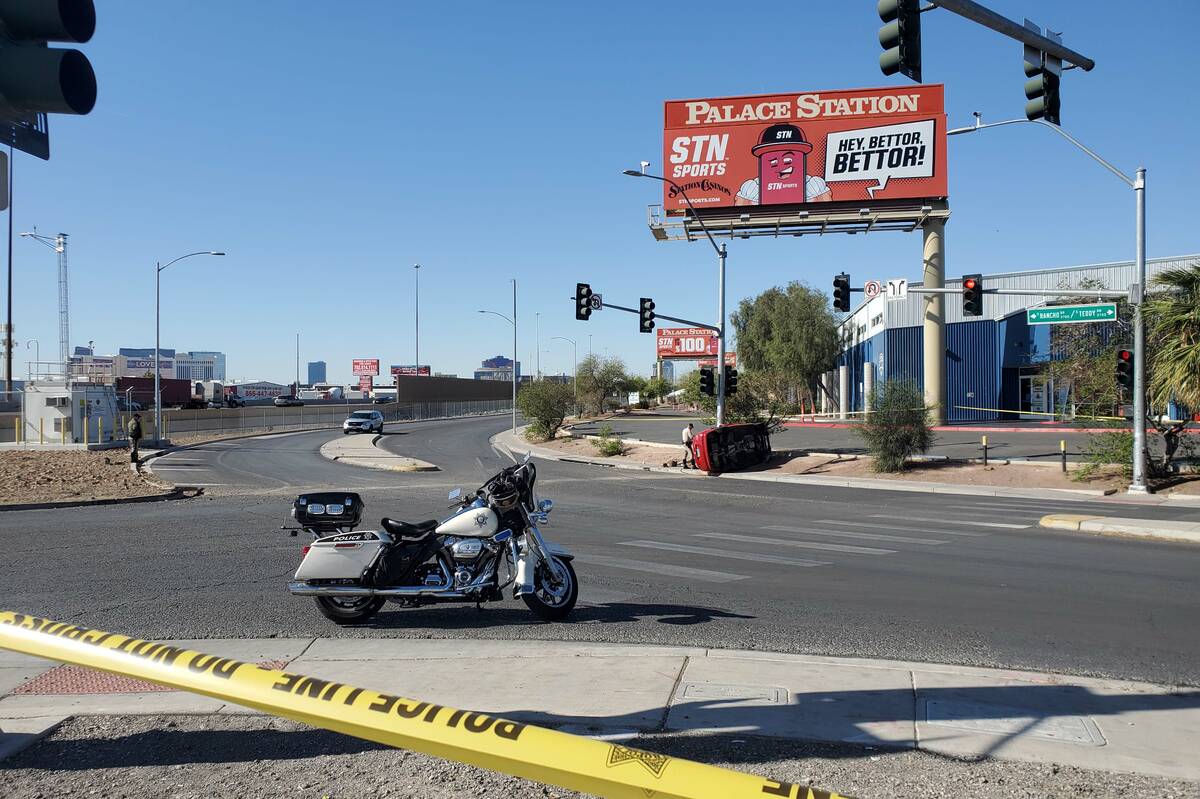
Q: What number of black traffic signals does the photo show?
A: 10